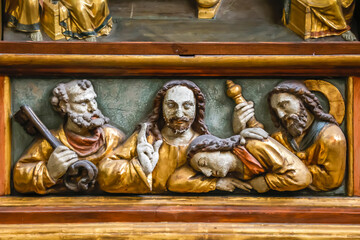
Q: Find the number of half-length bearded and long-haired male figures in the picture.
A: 2